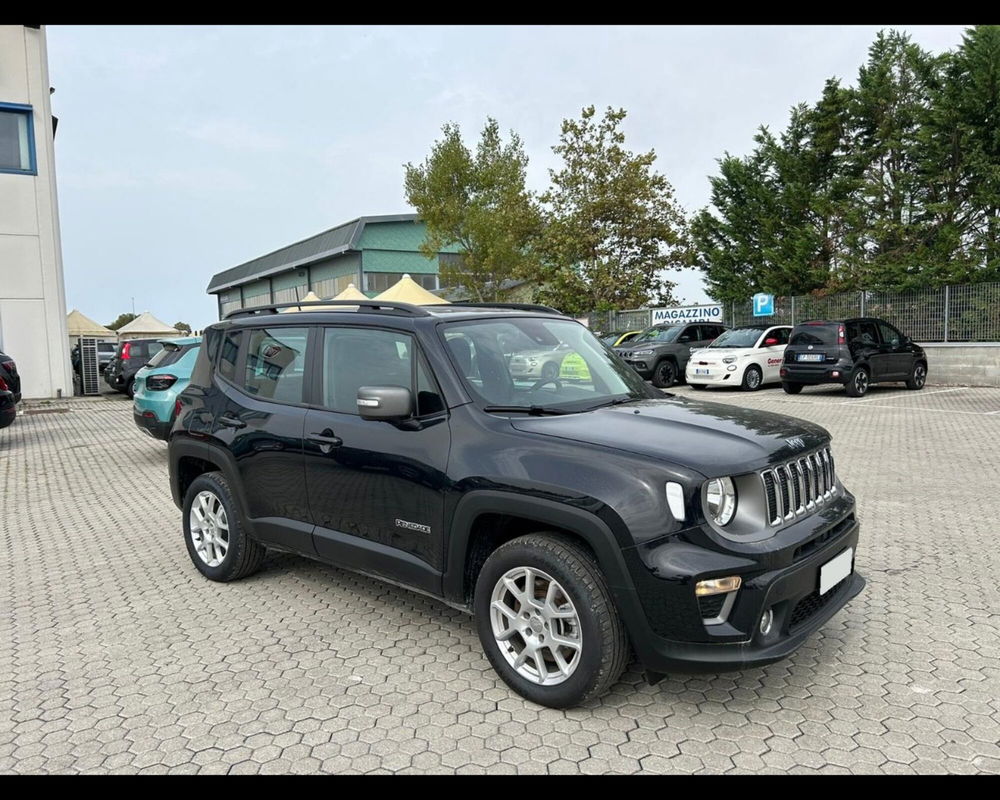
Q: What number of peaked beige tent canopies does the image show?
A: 5